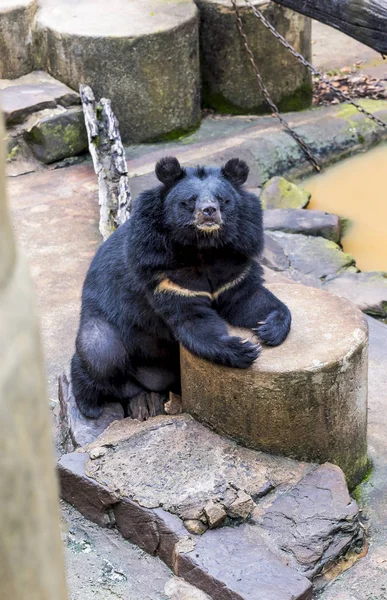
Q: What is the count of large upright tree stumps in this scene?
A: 4